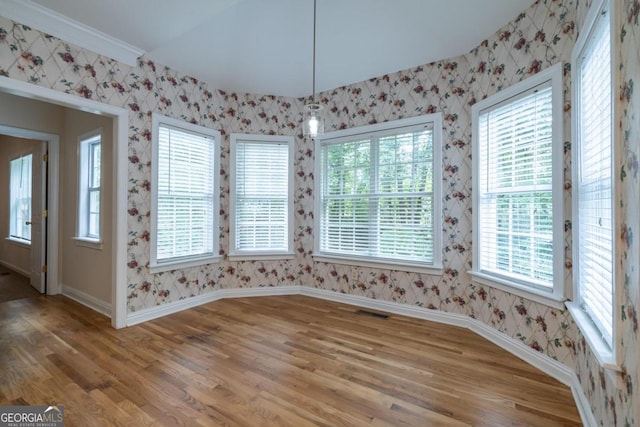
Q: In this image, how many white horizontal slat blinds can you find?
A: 5